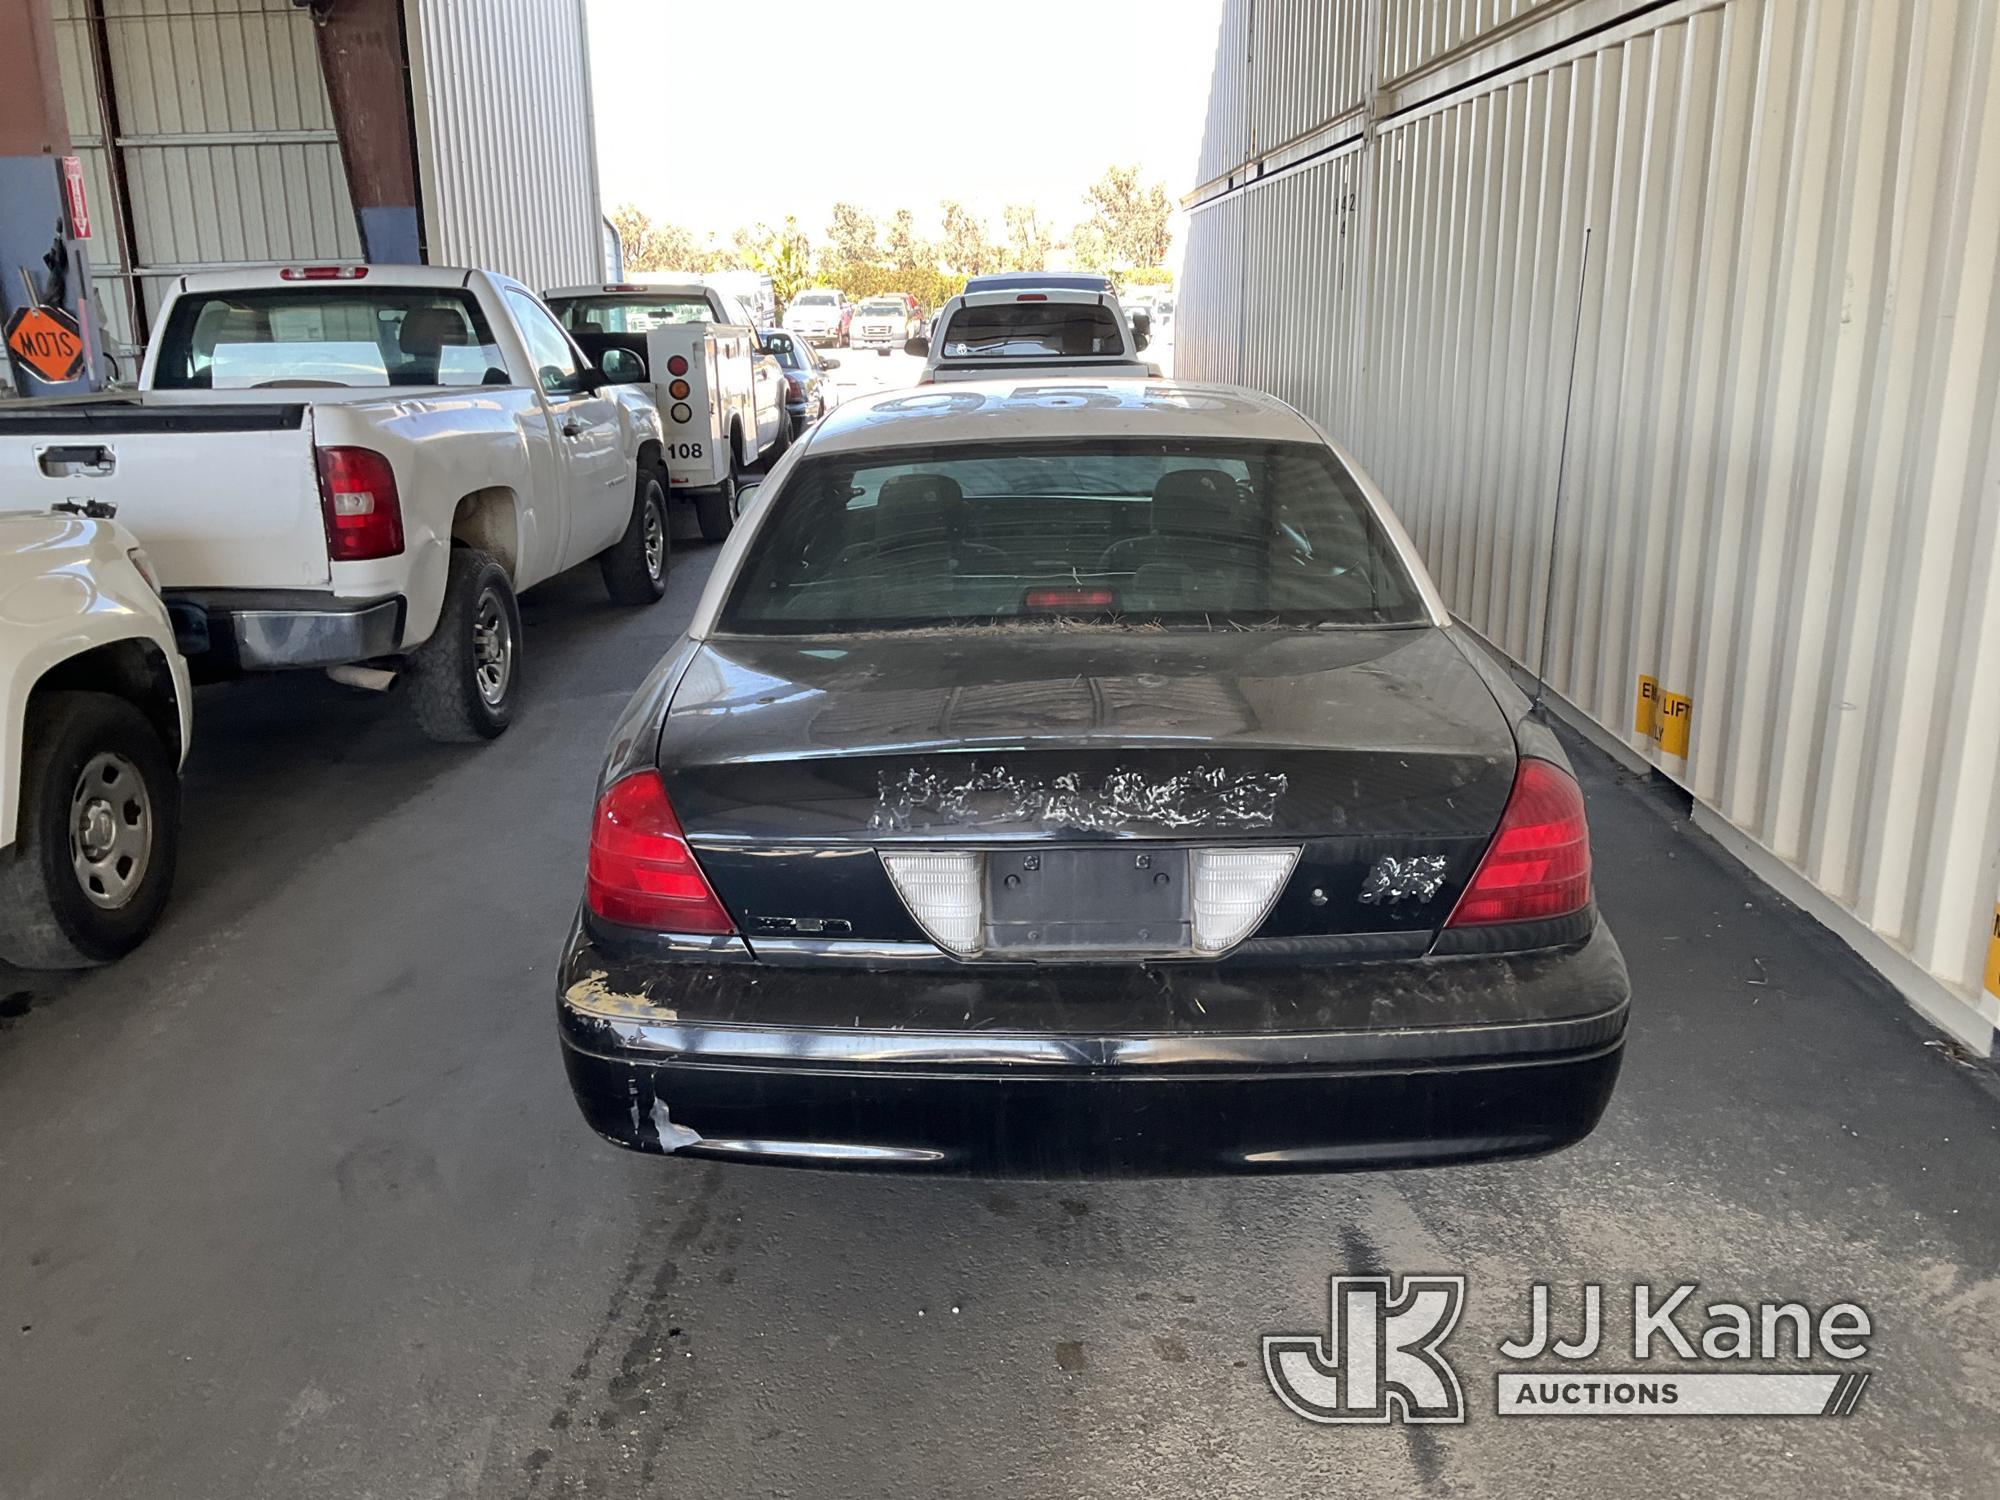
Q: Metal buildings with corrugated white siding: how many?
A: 2